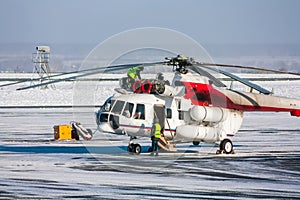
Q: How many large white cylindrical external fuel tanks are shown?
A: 2